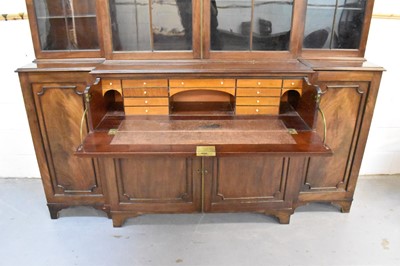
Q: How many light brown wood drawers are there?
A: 11